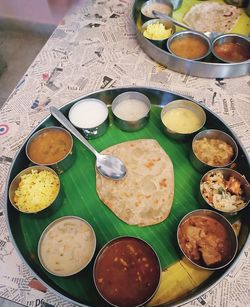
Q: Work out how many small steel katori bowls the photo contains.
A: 14